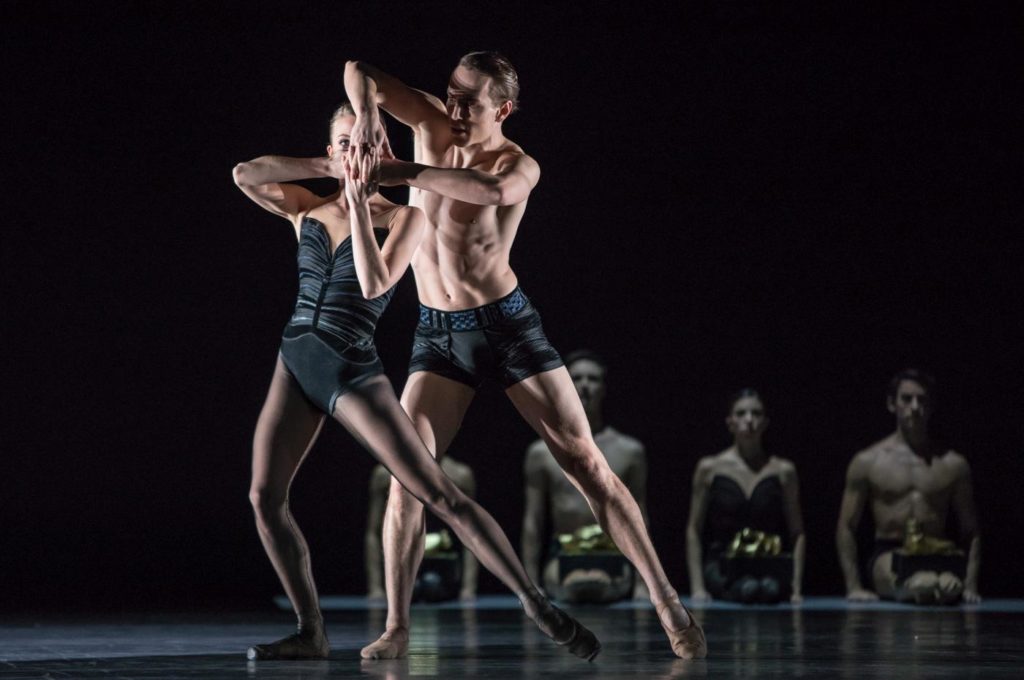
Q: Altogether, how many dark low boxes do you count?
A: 4